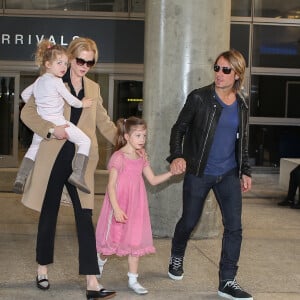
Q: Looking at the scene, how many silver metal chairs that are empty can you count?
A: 0